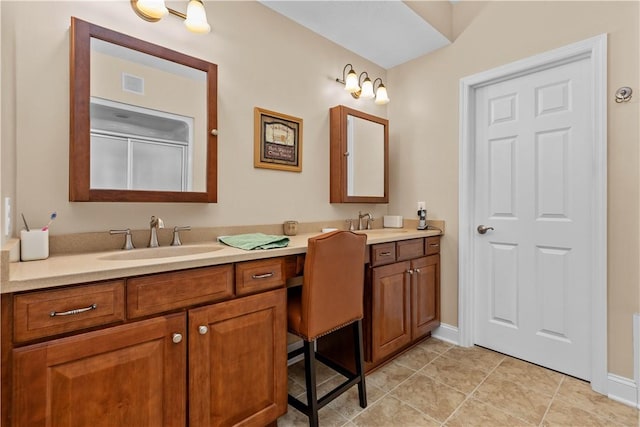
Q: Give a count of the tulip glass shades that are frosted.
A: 5